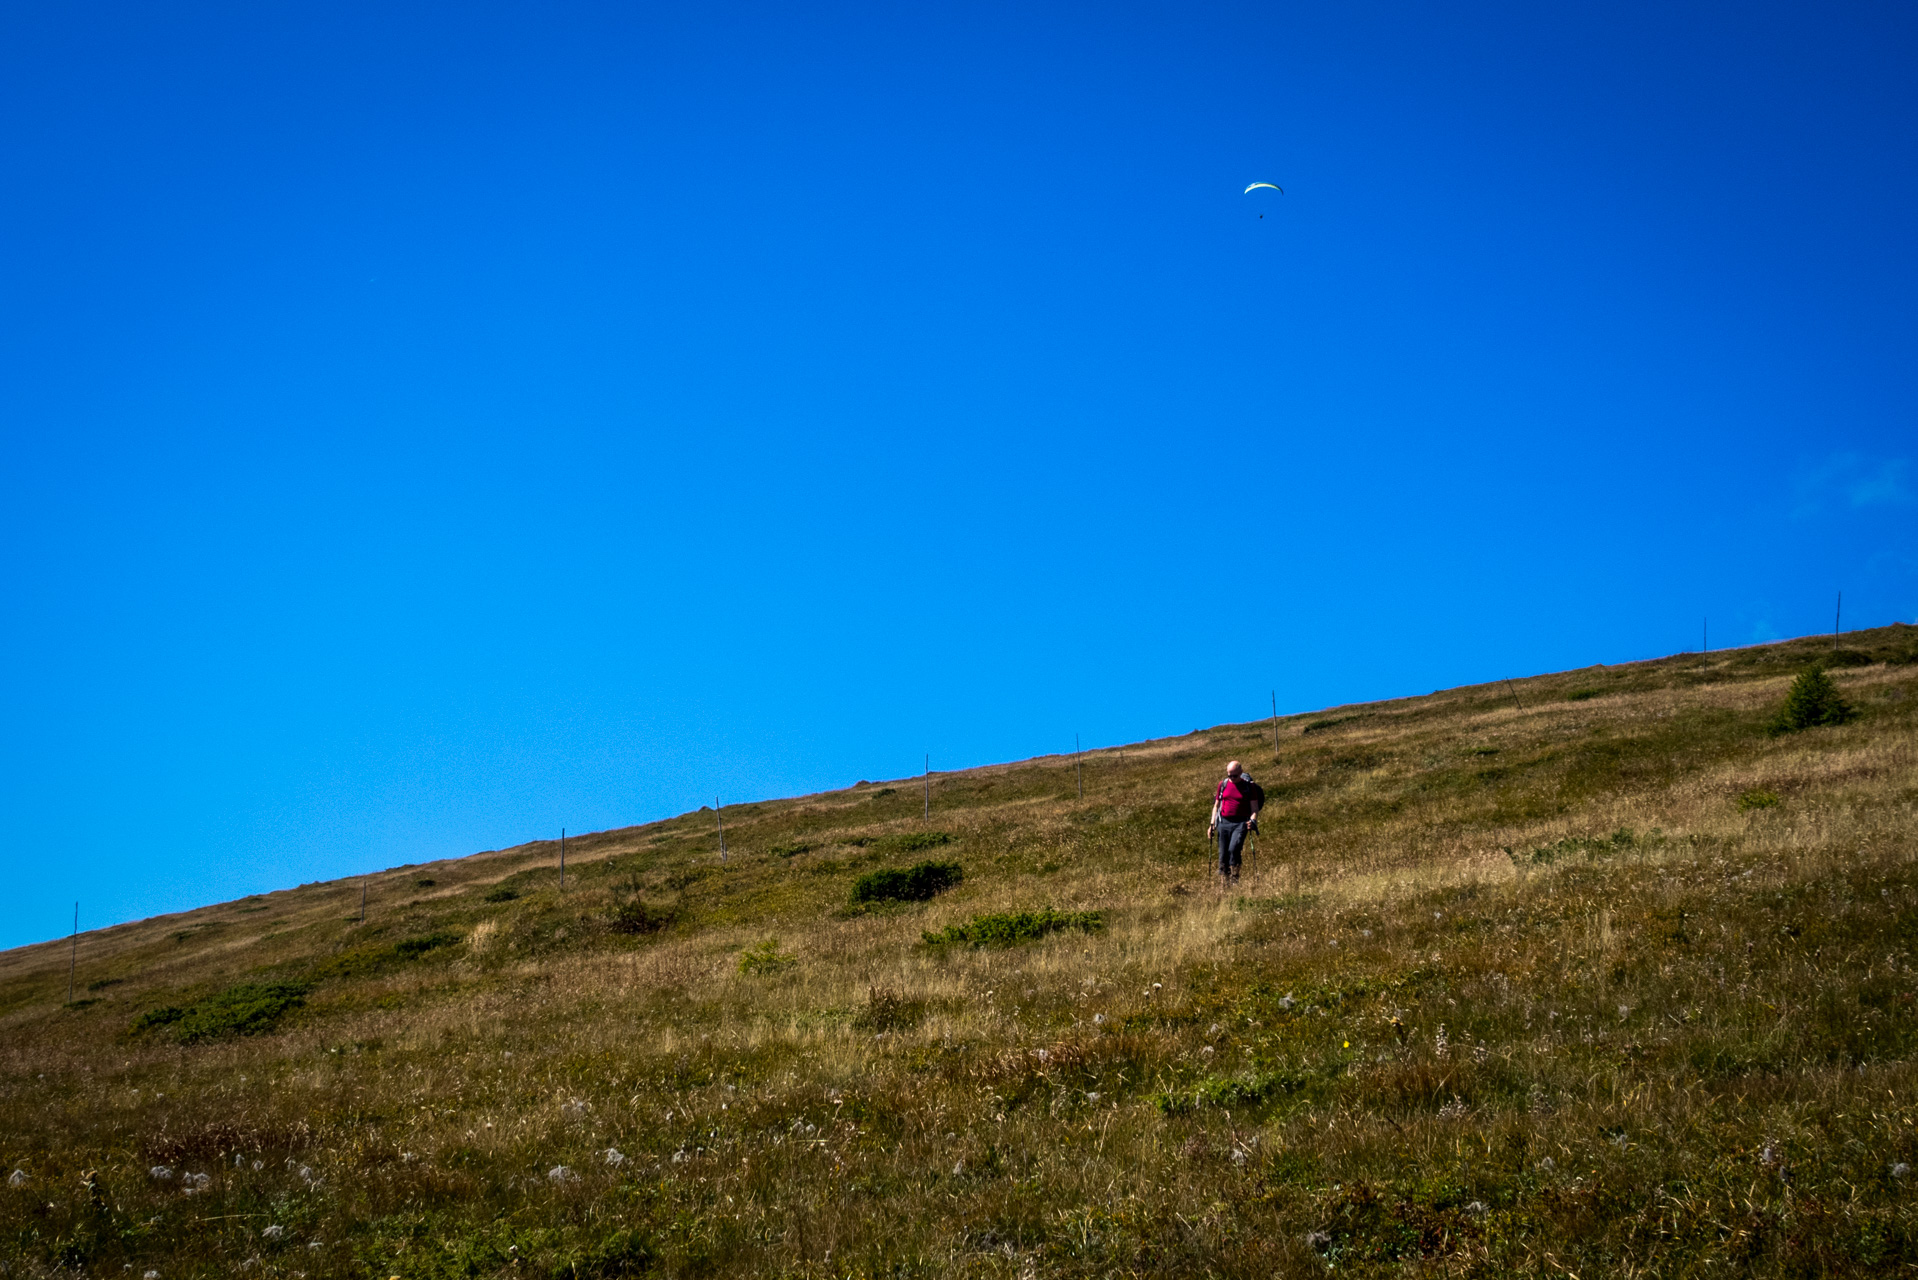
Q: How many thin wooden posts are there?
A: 10